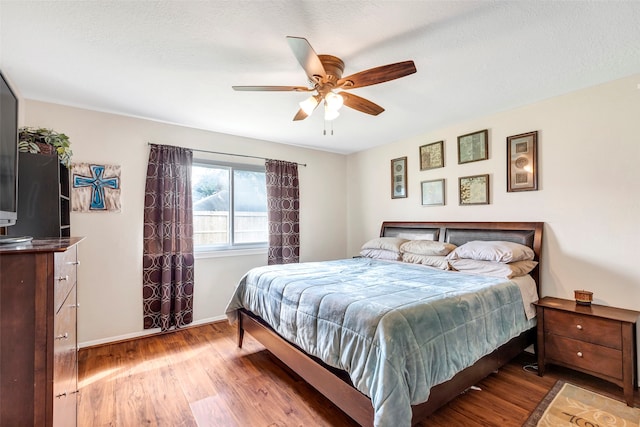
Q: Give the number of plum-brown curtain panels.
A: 2